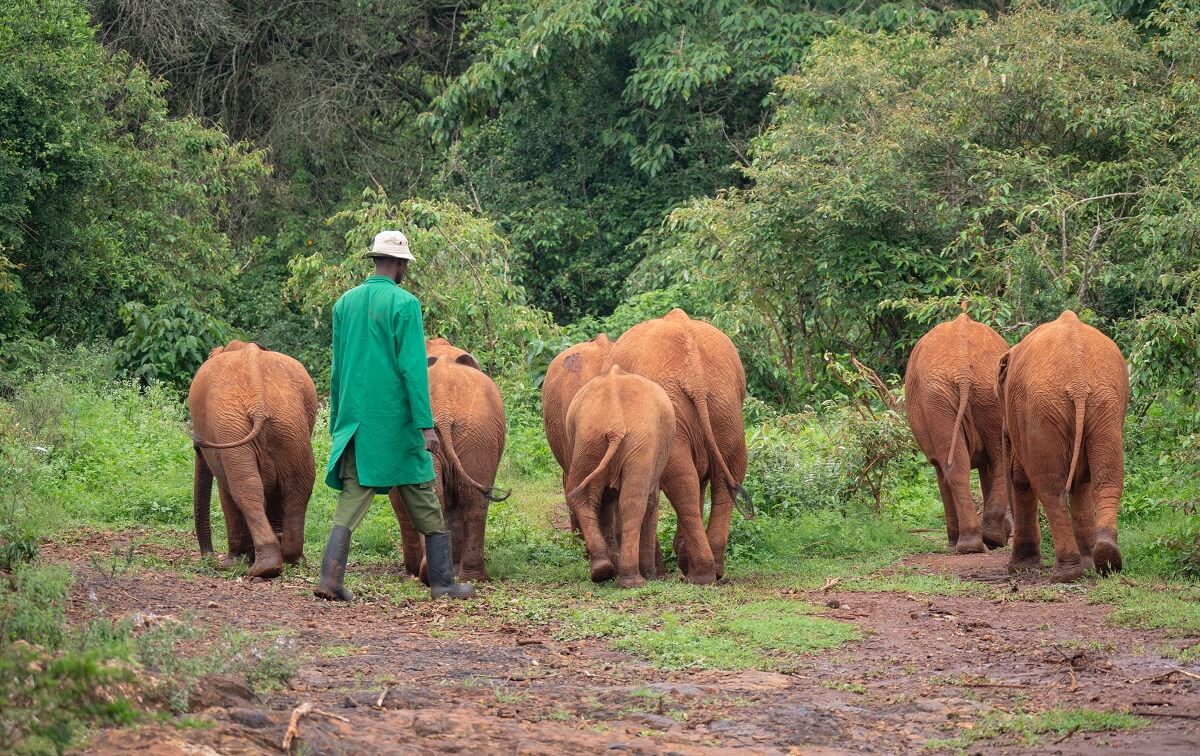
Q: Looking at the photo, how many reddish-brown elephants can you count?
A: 7